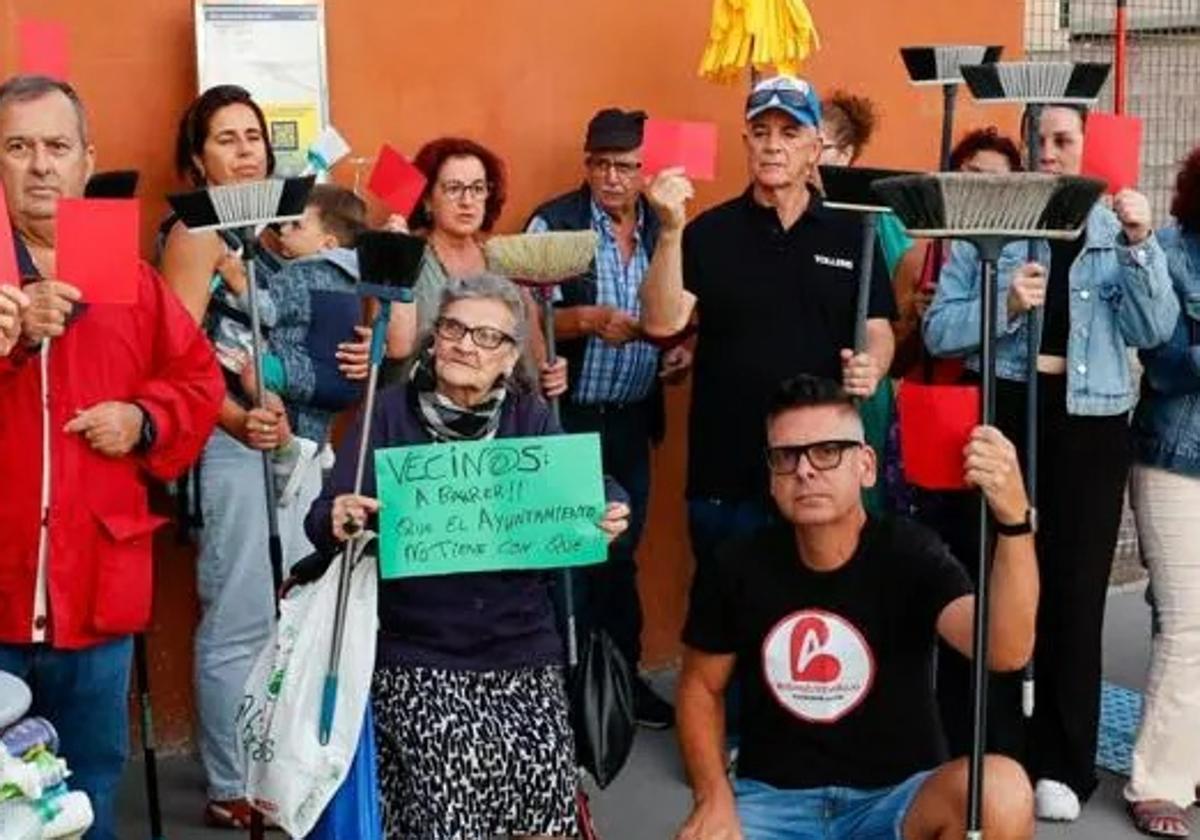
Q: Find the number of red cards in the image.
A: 7